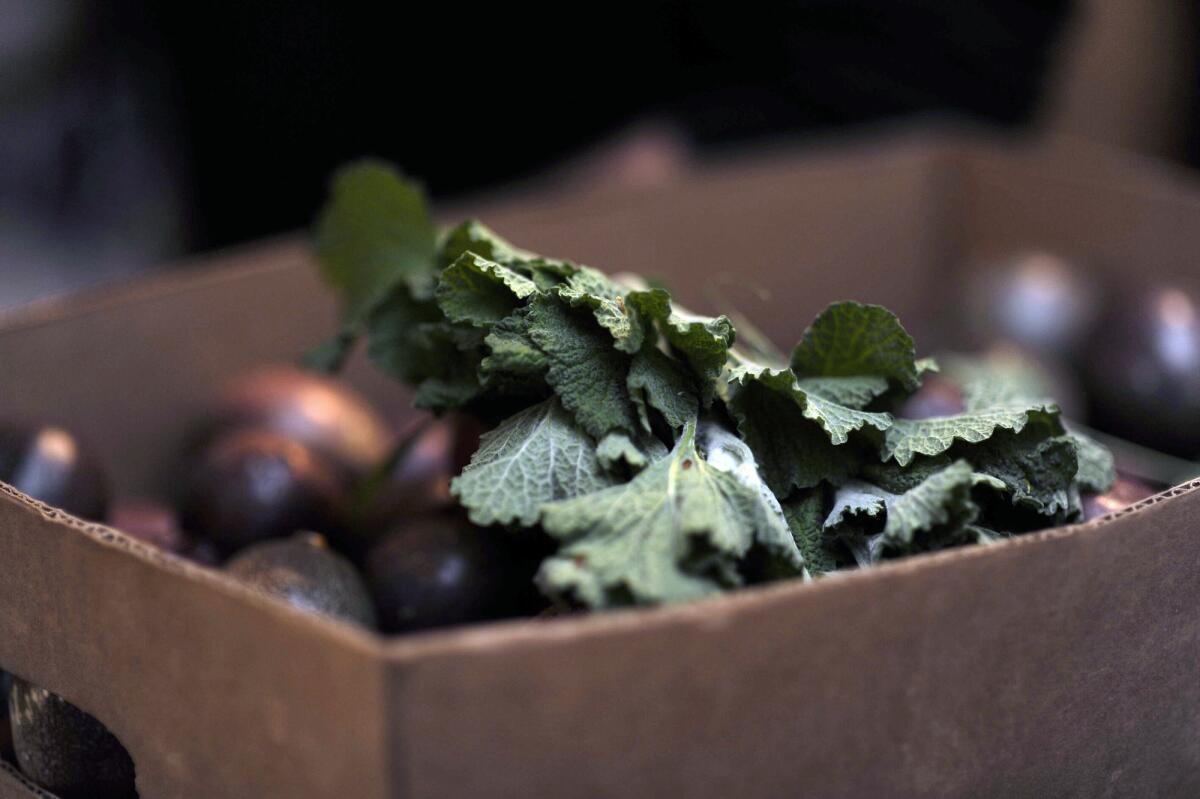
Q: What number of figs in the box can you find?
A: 0